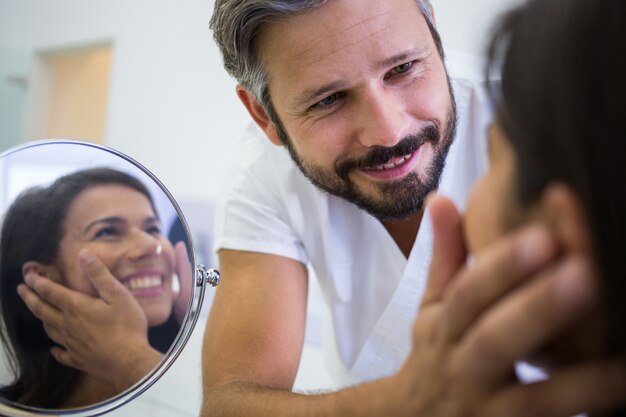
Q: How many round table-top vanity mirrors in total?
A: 1